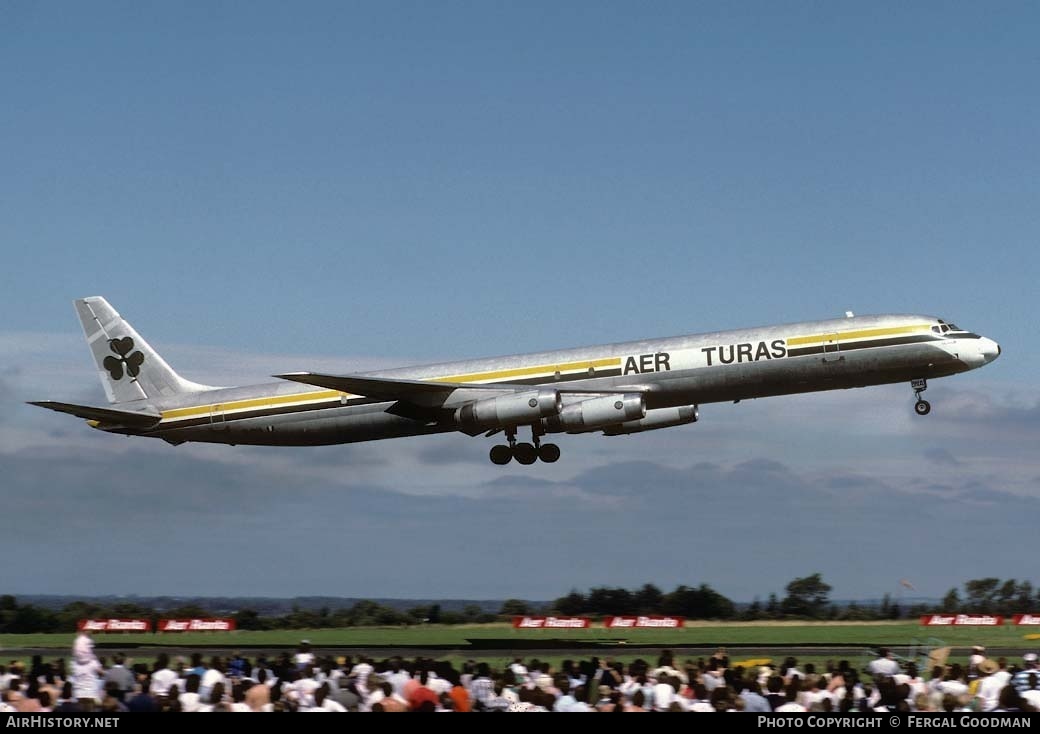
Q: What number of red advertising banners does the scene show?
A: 6